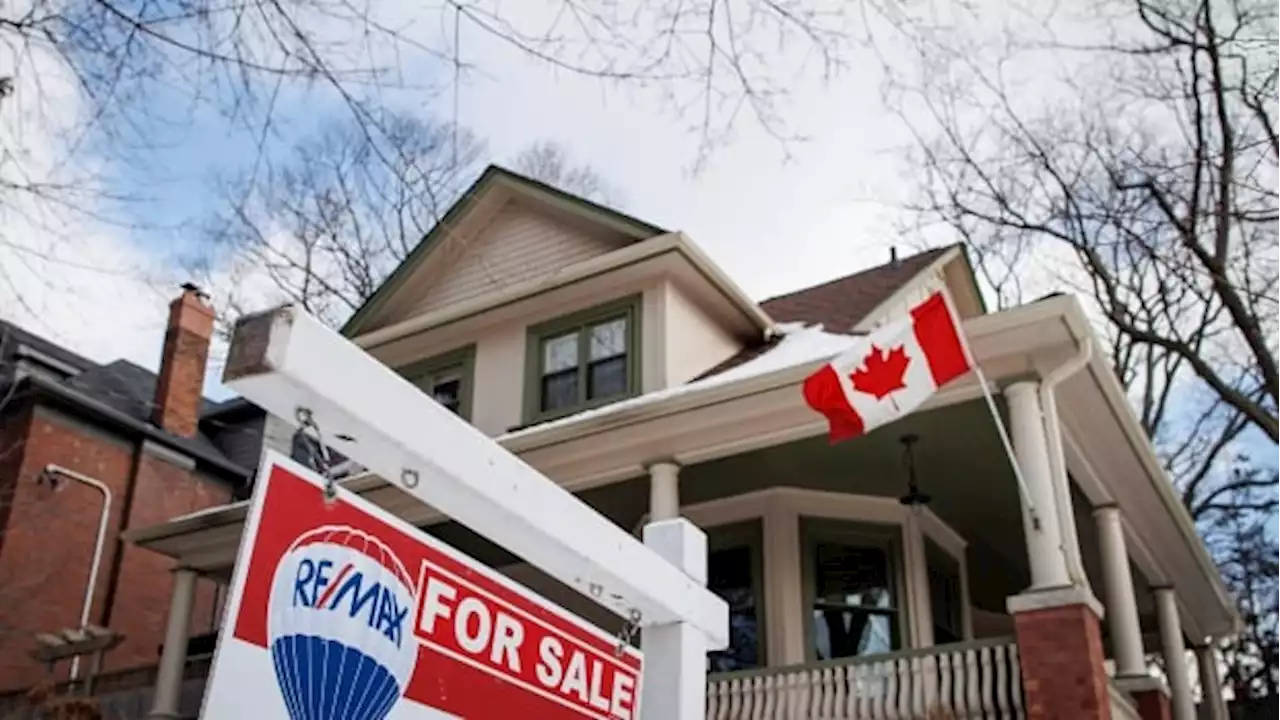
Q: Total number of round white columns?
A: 6